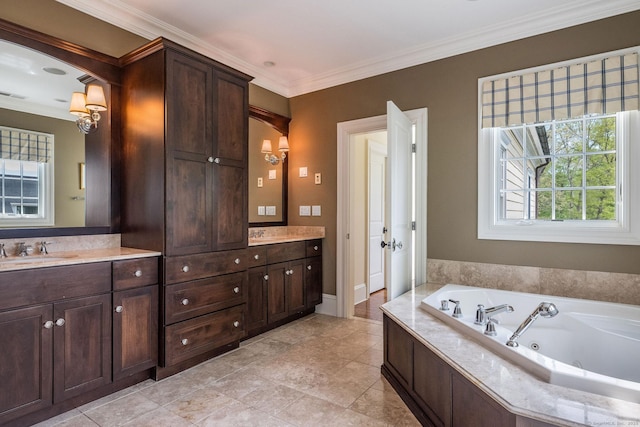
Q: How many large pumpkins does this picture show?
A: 0